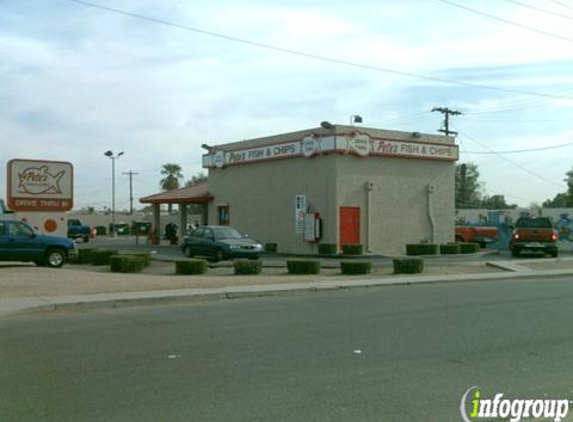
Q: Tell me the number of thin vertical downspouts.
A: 2